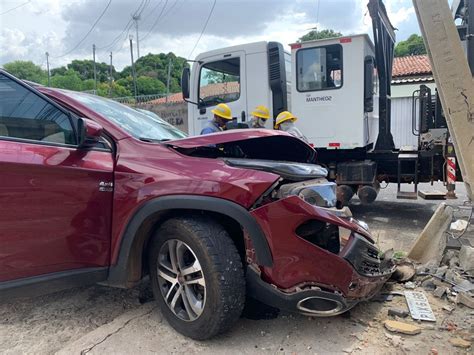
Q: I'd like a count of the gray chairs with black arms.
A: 0